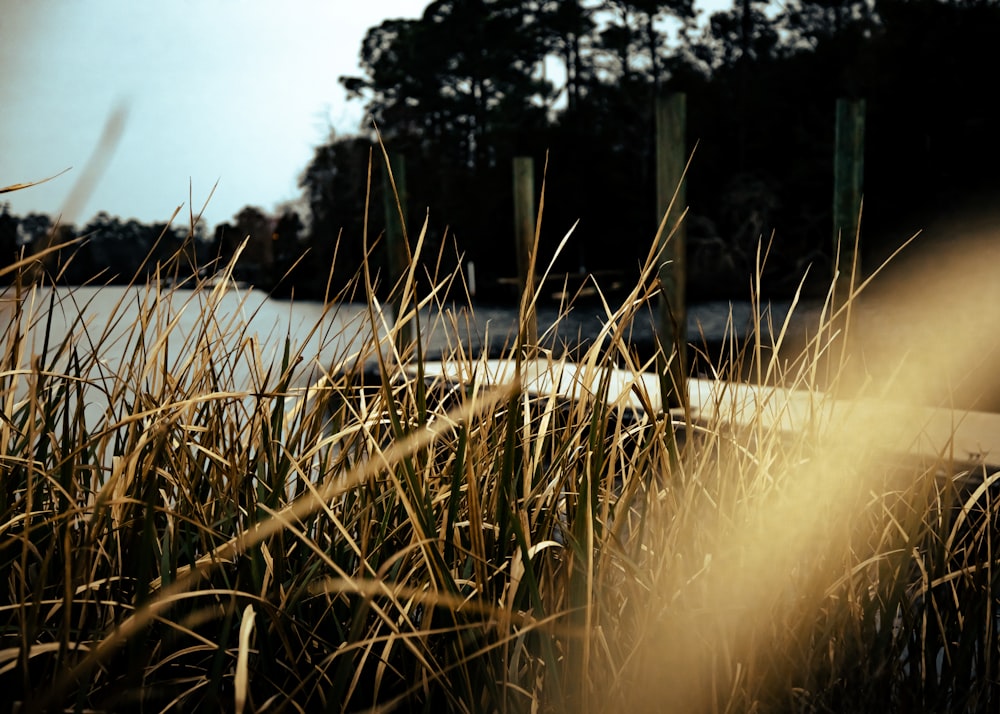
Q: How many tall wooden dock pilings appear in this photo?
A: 4